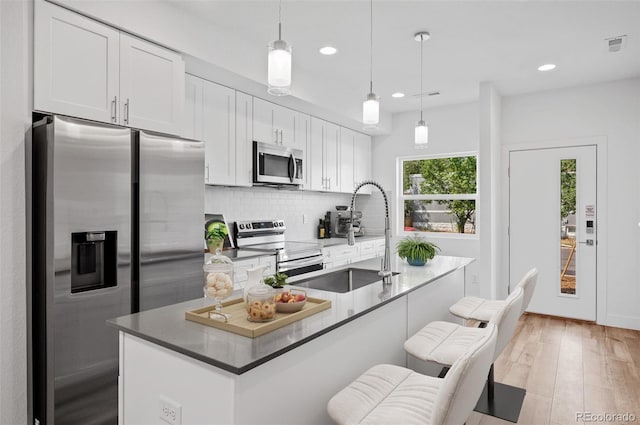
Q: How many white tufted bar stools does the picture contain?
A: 3